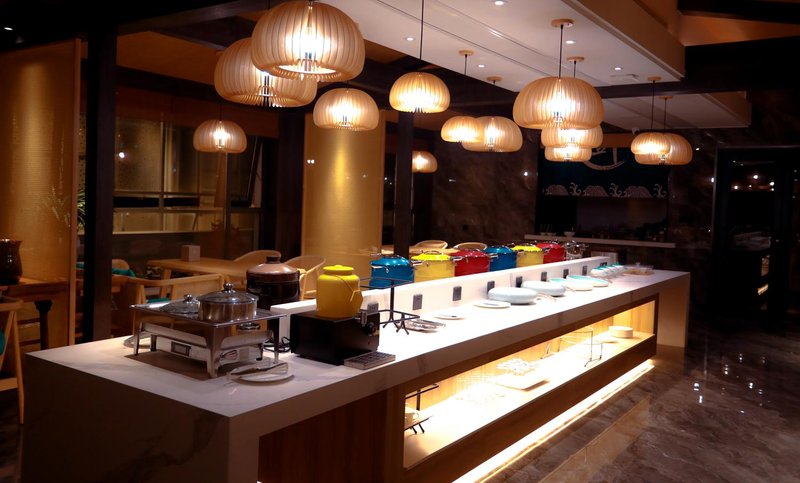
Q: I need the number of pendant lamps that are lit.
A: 13